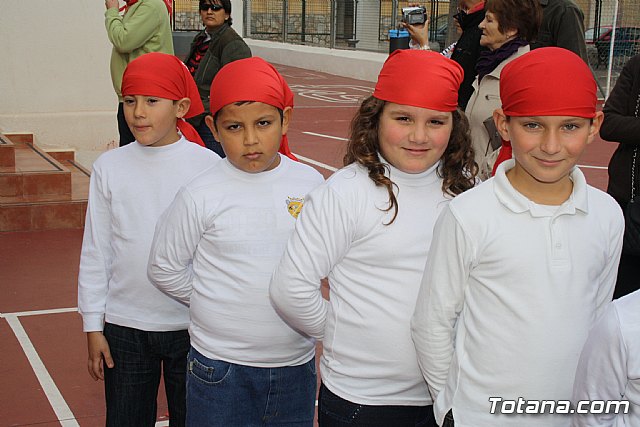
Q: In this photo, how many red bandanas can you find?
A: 4